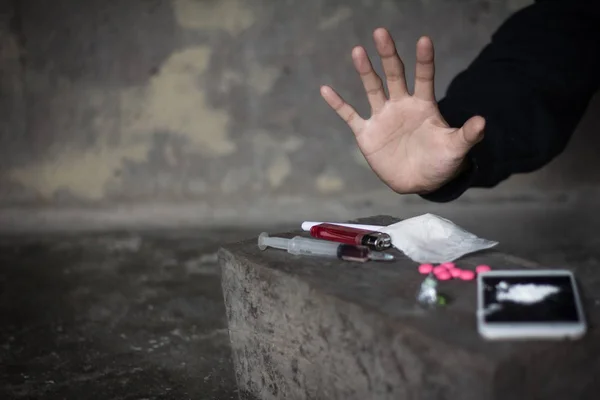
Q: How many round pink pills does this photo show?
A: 7